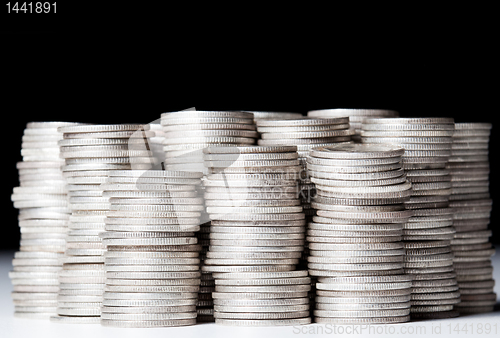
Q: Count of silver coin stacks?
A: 12